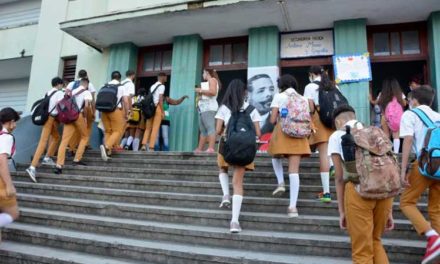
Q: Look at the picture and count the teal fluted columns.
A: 5